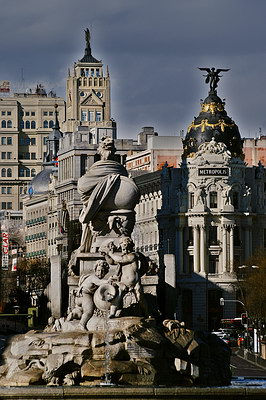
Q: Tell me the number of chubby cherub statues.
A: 2